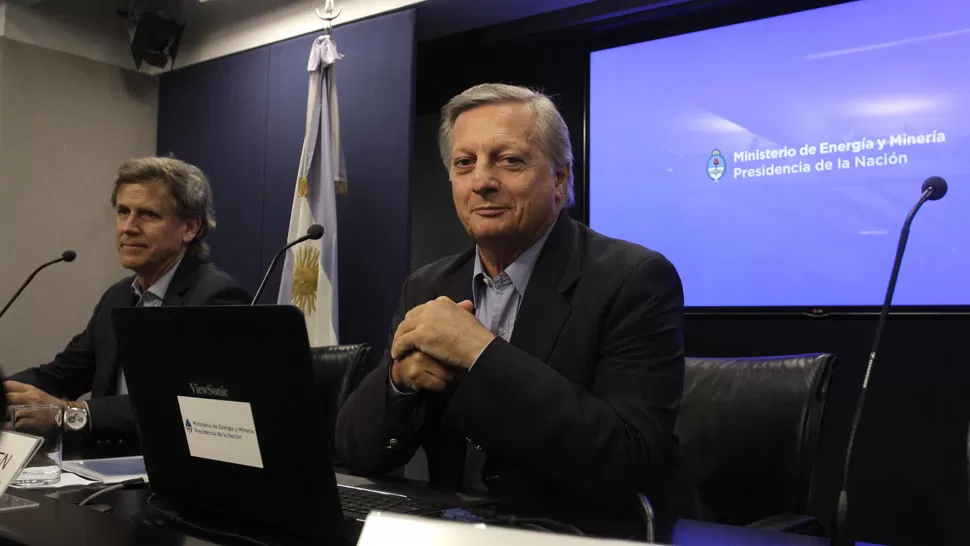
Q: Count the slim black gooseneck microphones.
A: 3